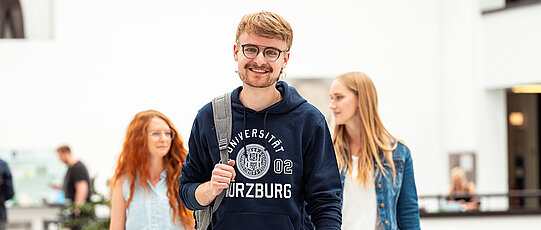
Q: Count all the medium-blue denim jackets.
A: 1